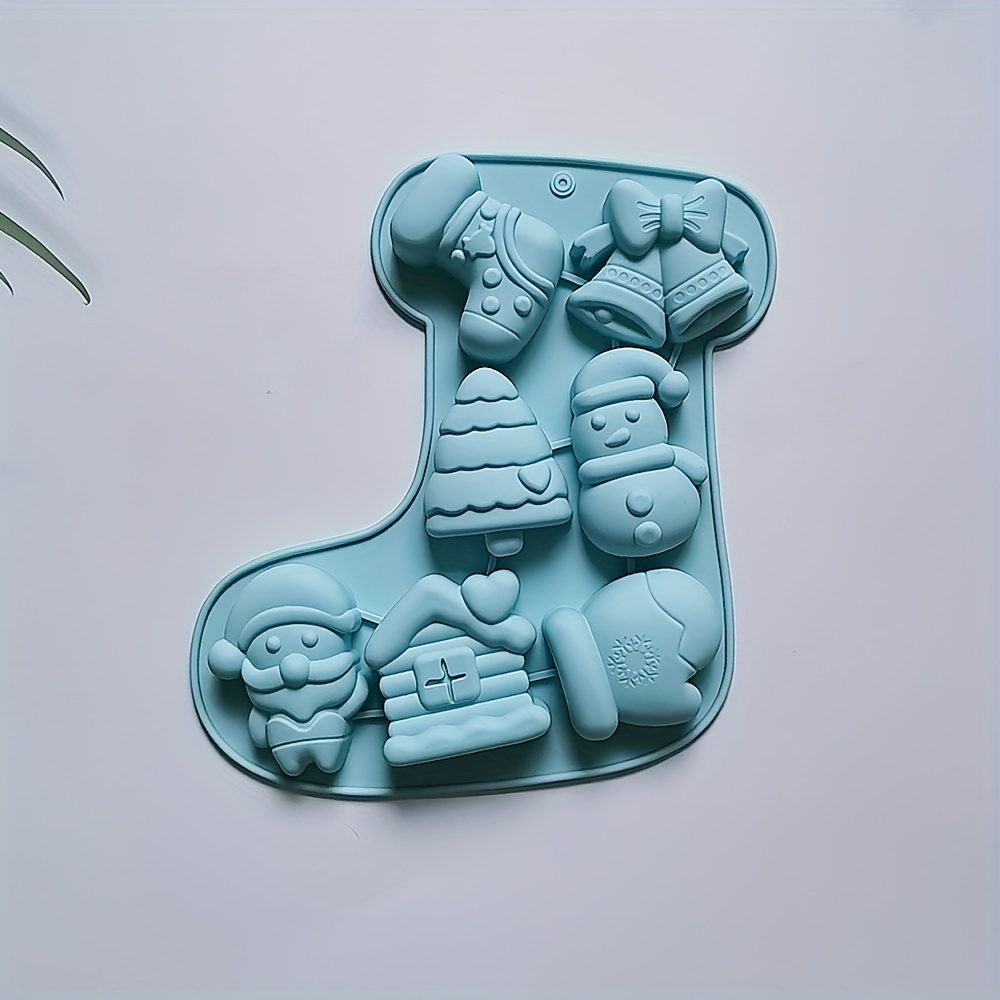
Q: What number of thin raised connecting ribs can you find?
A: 9